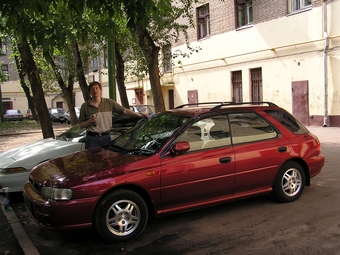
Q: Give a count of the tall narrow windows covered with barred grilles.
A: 2